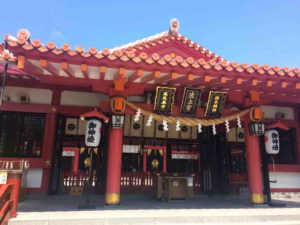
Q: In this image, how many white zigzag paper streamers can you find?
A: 8